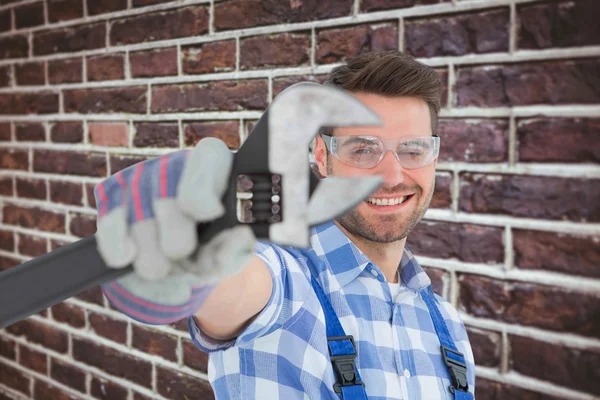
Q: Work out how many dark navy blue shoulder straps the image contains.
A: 2